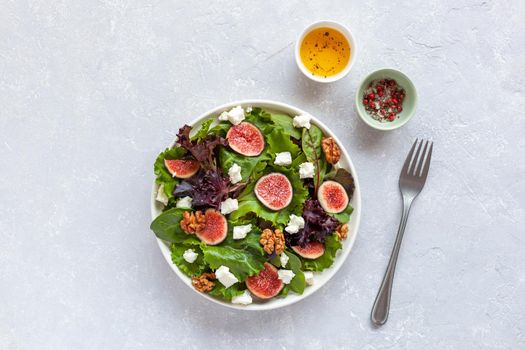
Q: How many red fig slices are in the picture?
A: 7